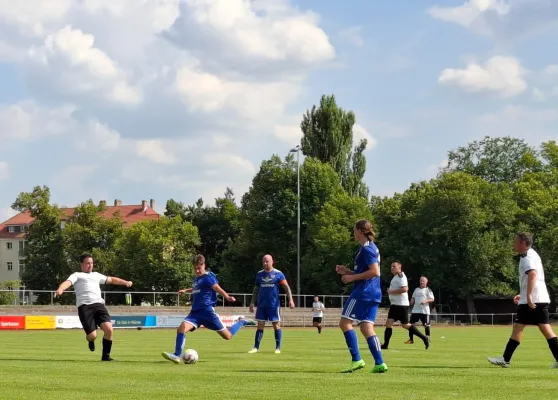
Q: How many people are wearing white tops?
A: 5